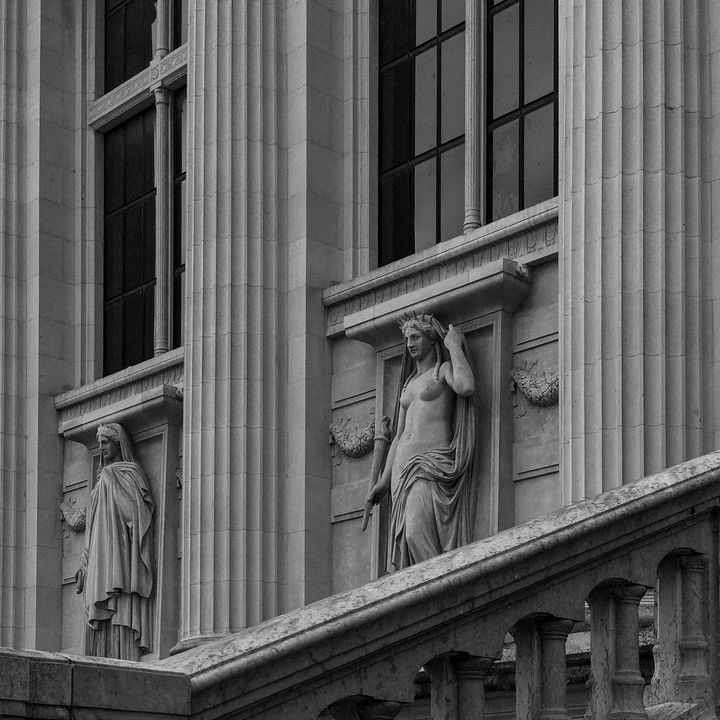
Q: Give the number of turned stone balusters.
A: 5